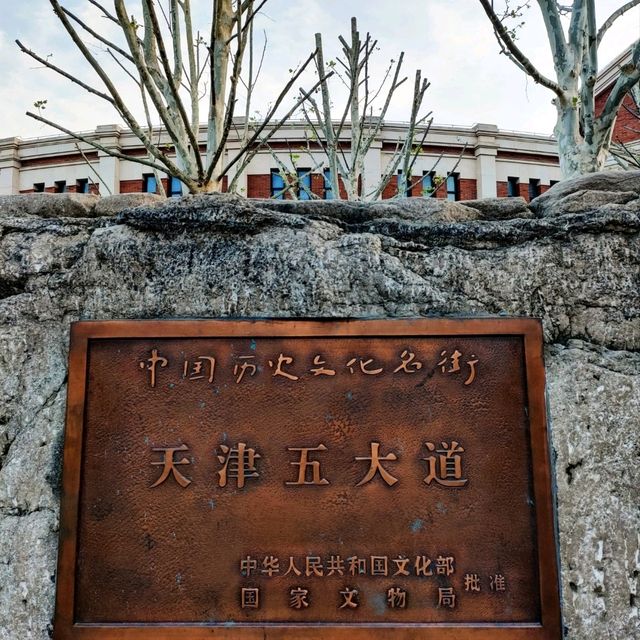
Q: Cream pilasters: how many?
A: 5